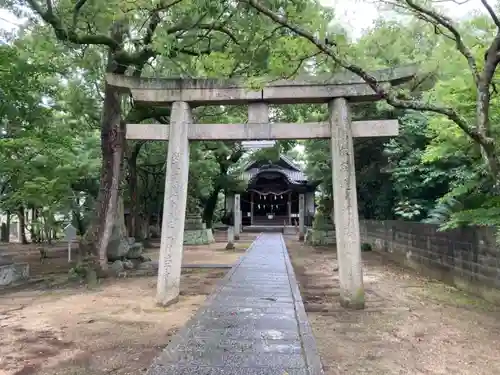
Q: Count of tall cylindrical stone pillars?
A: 2